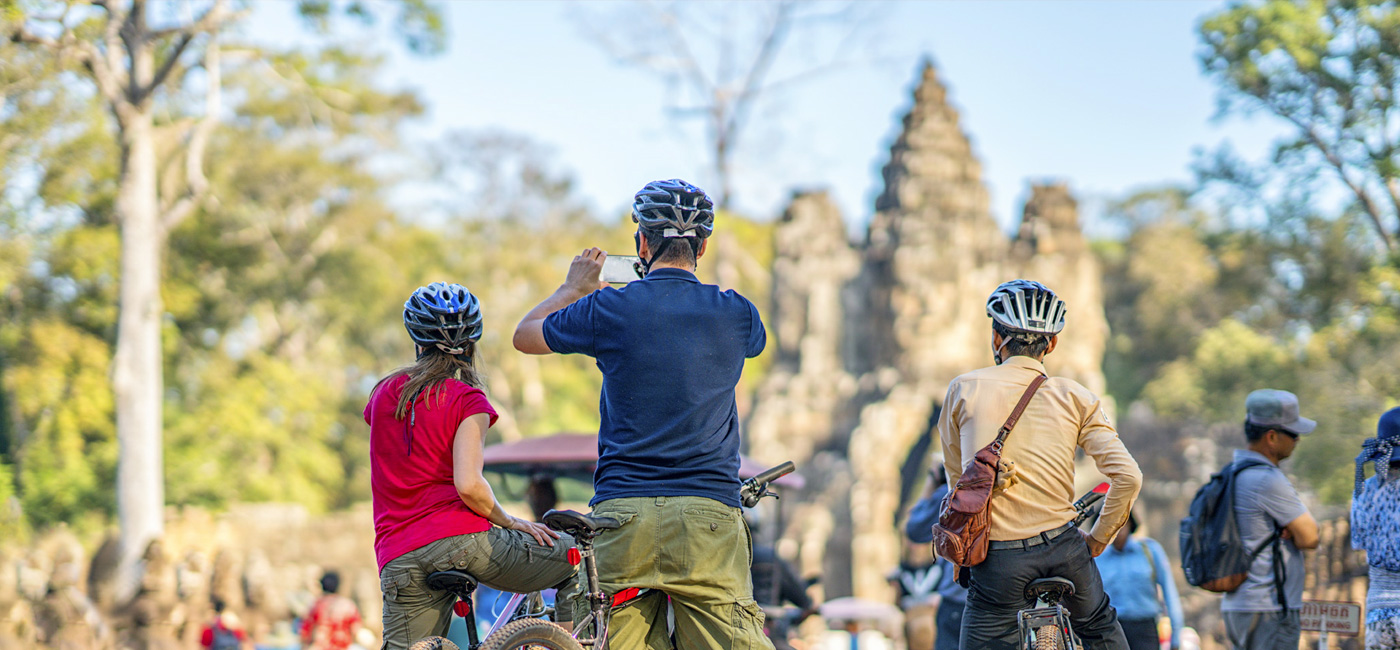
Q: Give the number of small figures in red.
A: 2